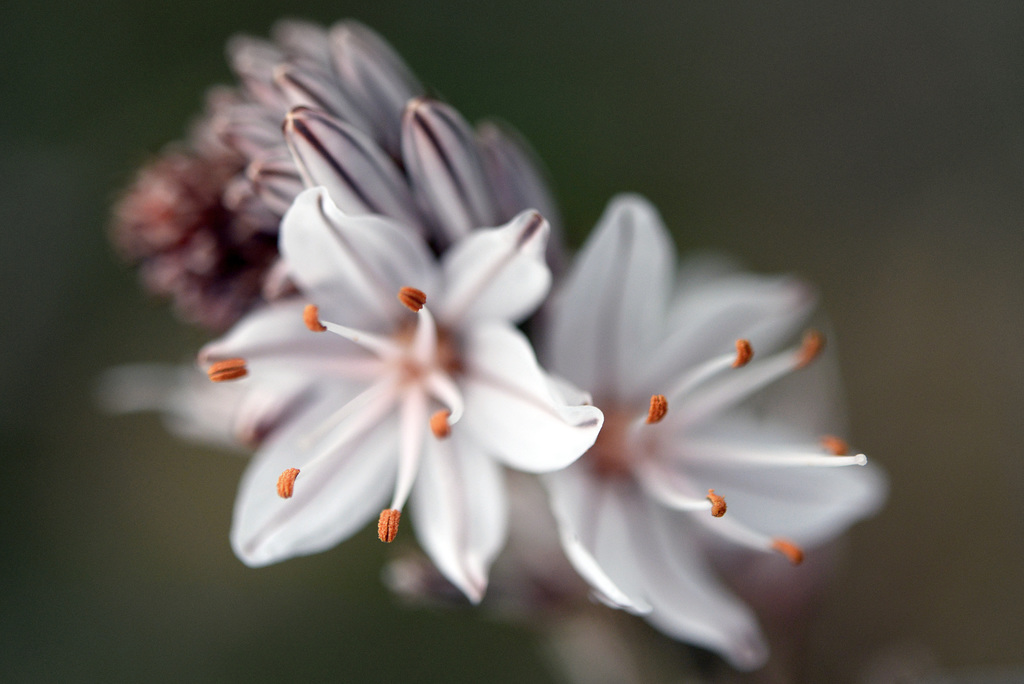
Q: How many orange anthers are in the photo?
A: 12